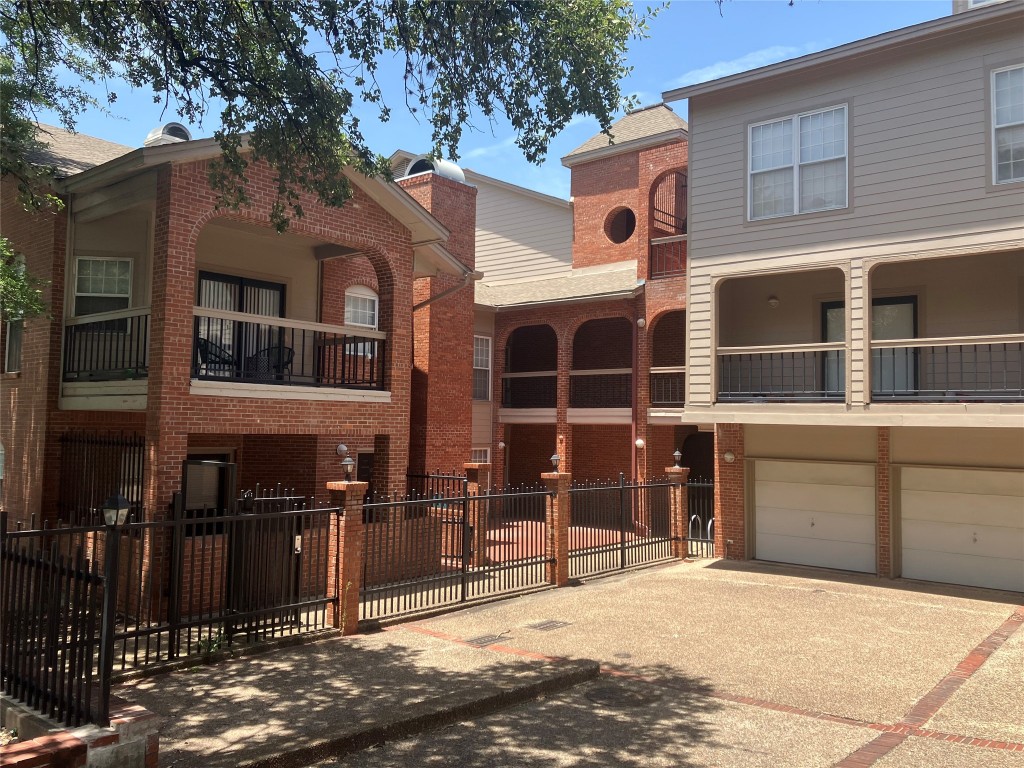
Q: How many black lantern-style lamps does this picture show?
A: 4